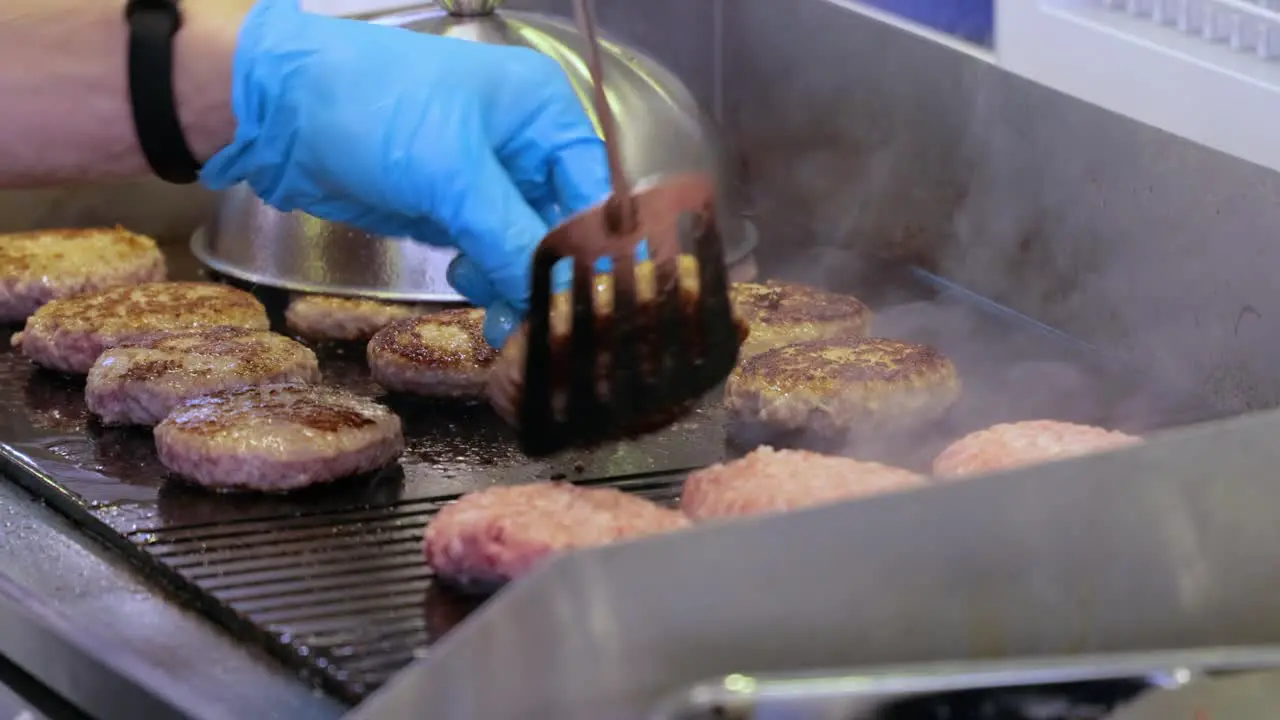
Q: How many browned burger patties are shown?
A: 9